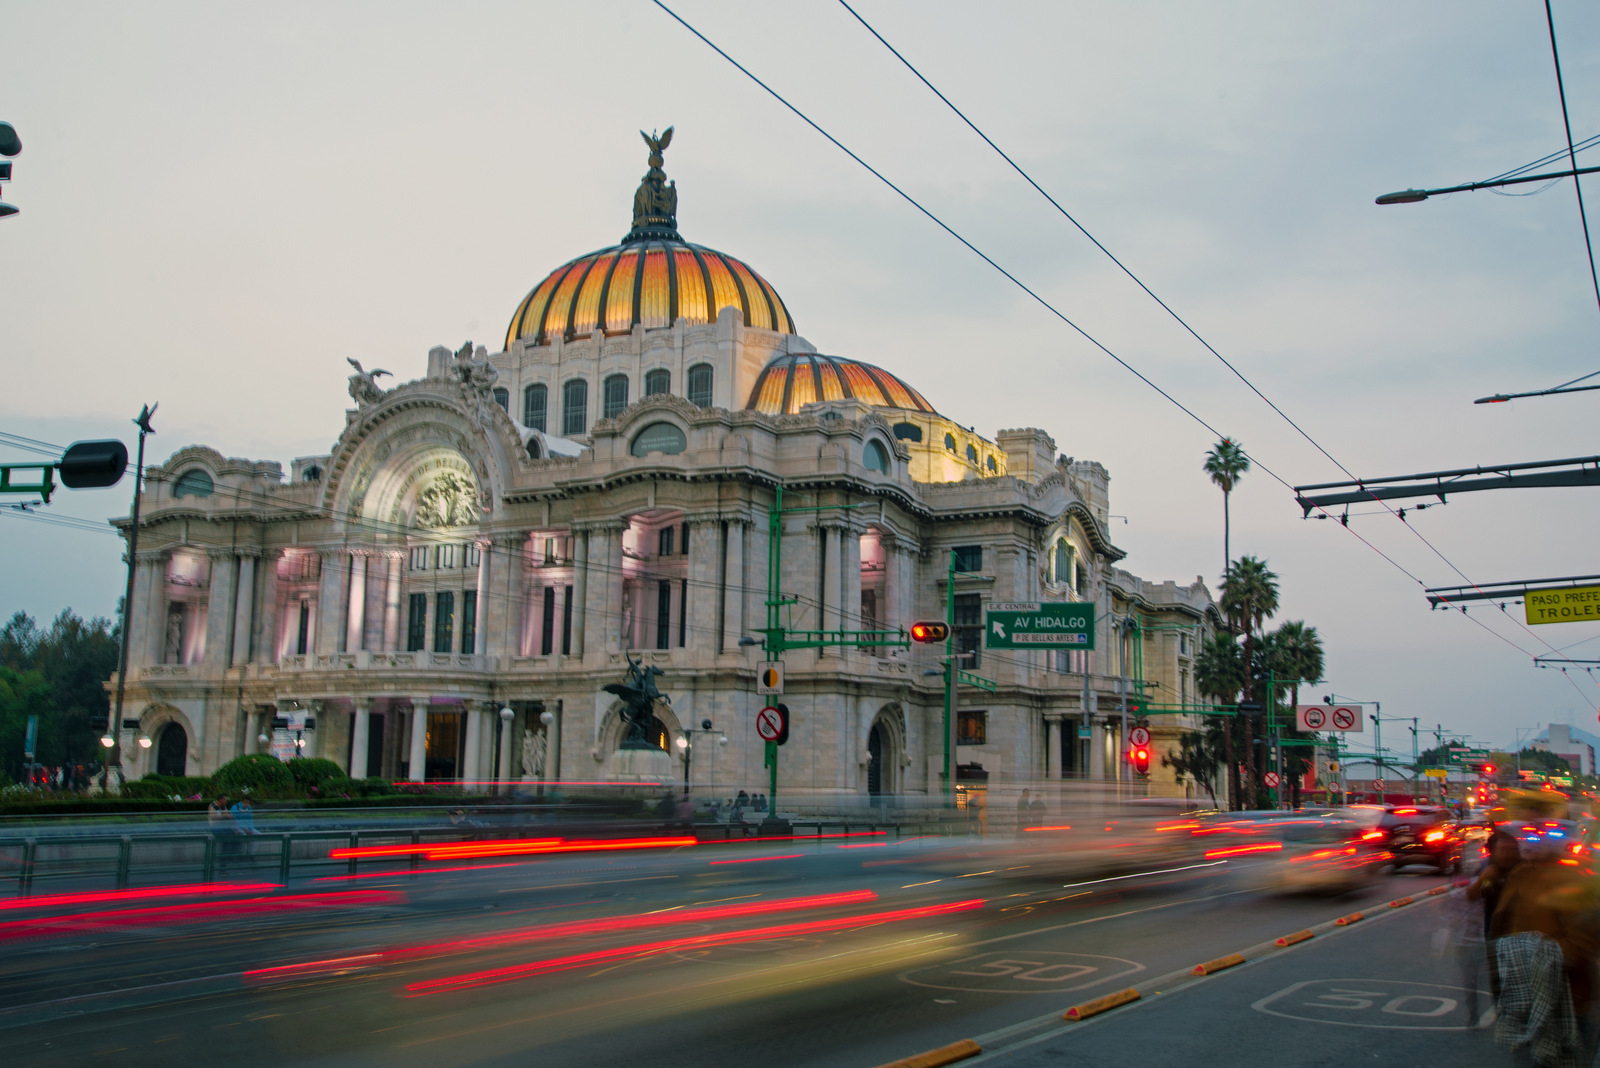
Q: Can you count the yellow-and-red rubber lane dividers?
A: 8